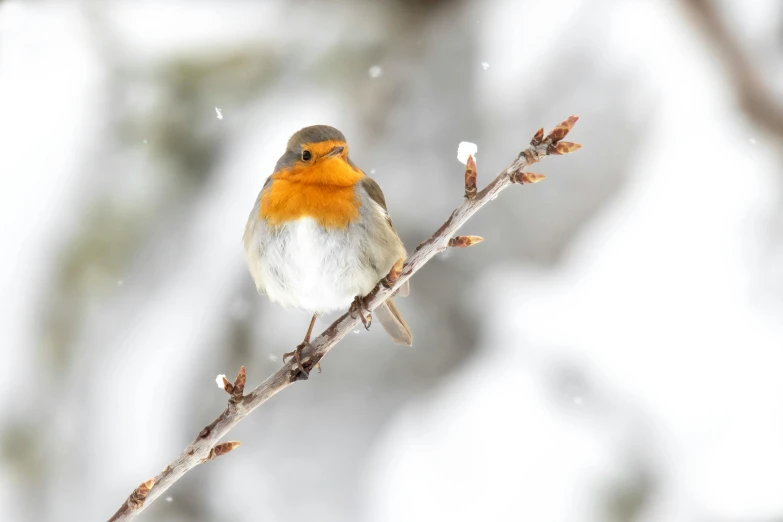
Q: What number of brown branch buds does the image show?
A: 11